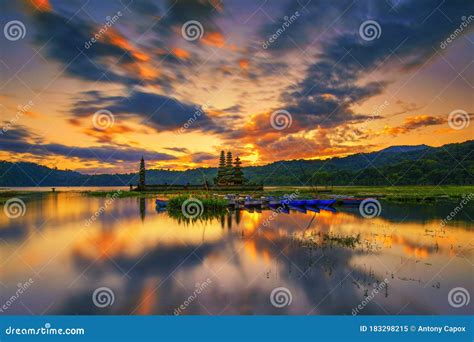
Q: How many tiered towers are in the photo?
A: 4